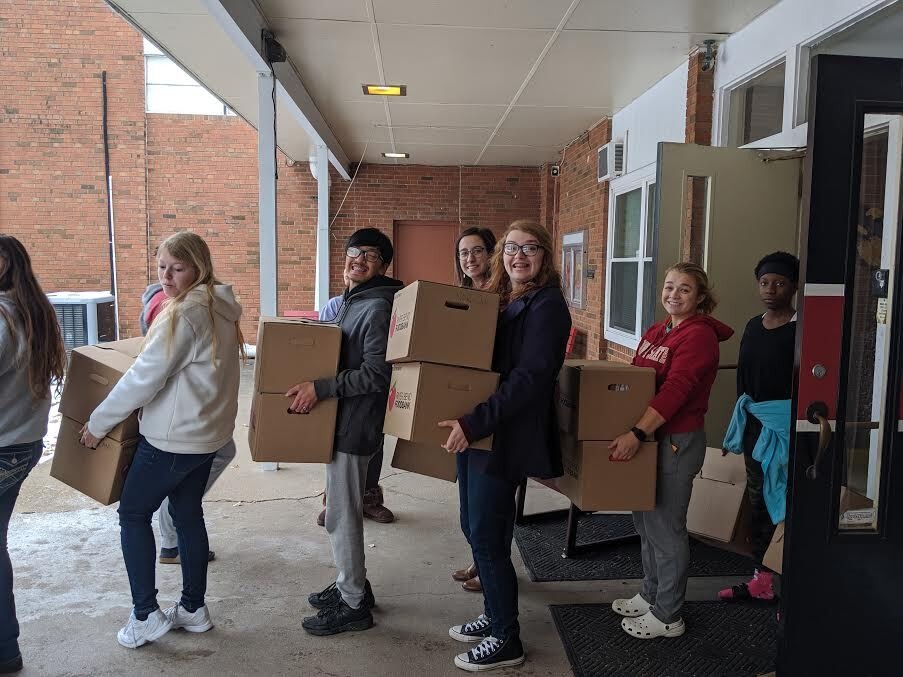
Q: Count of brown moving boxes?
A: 11